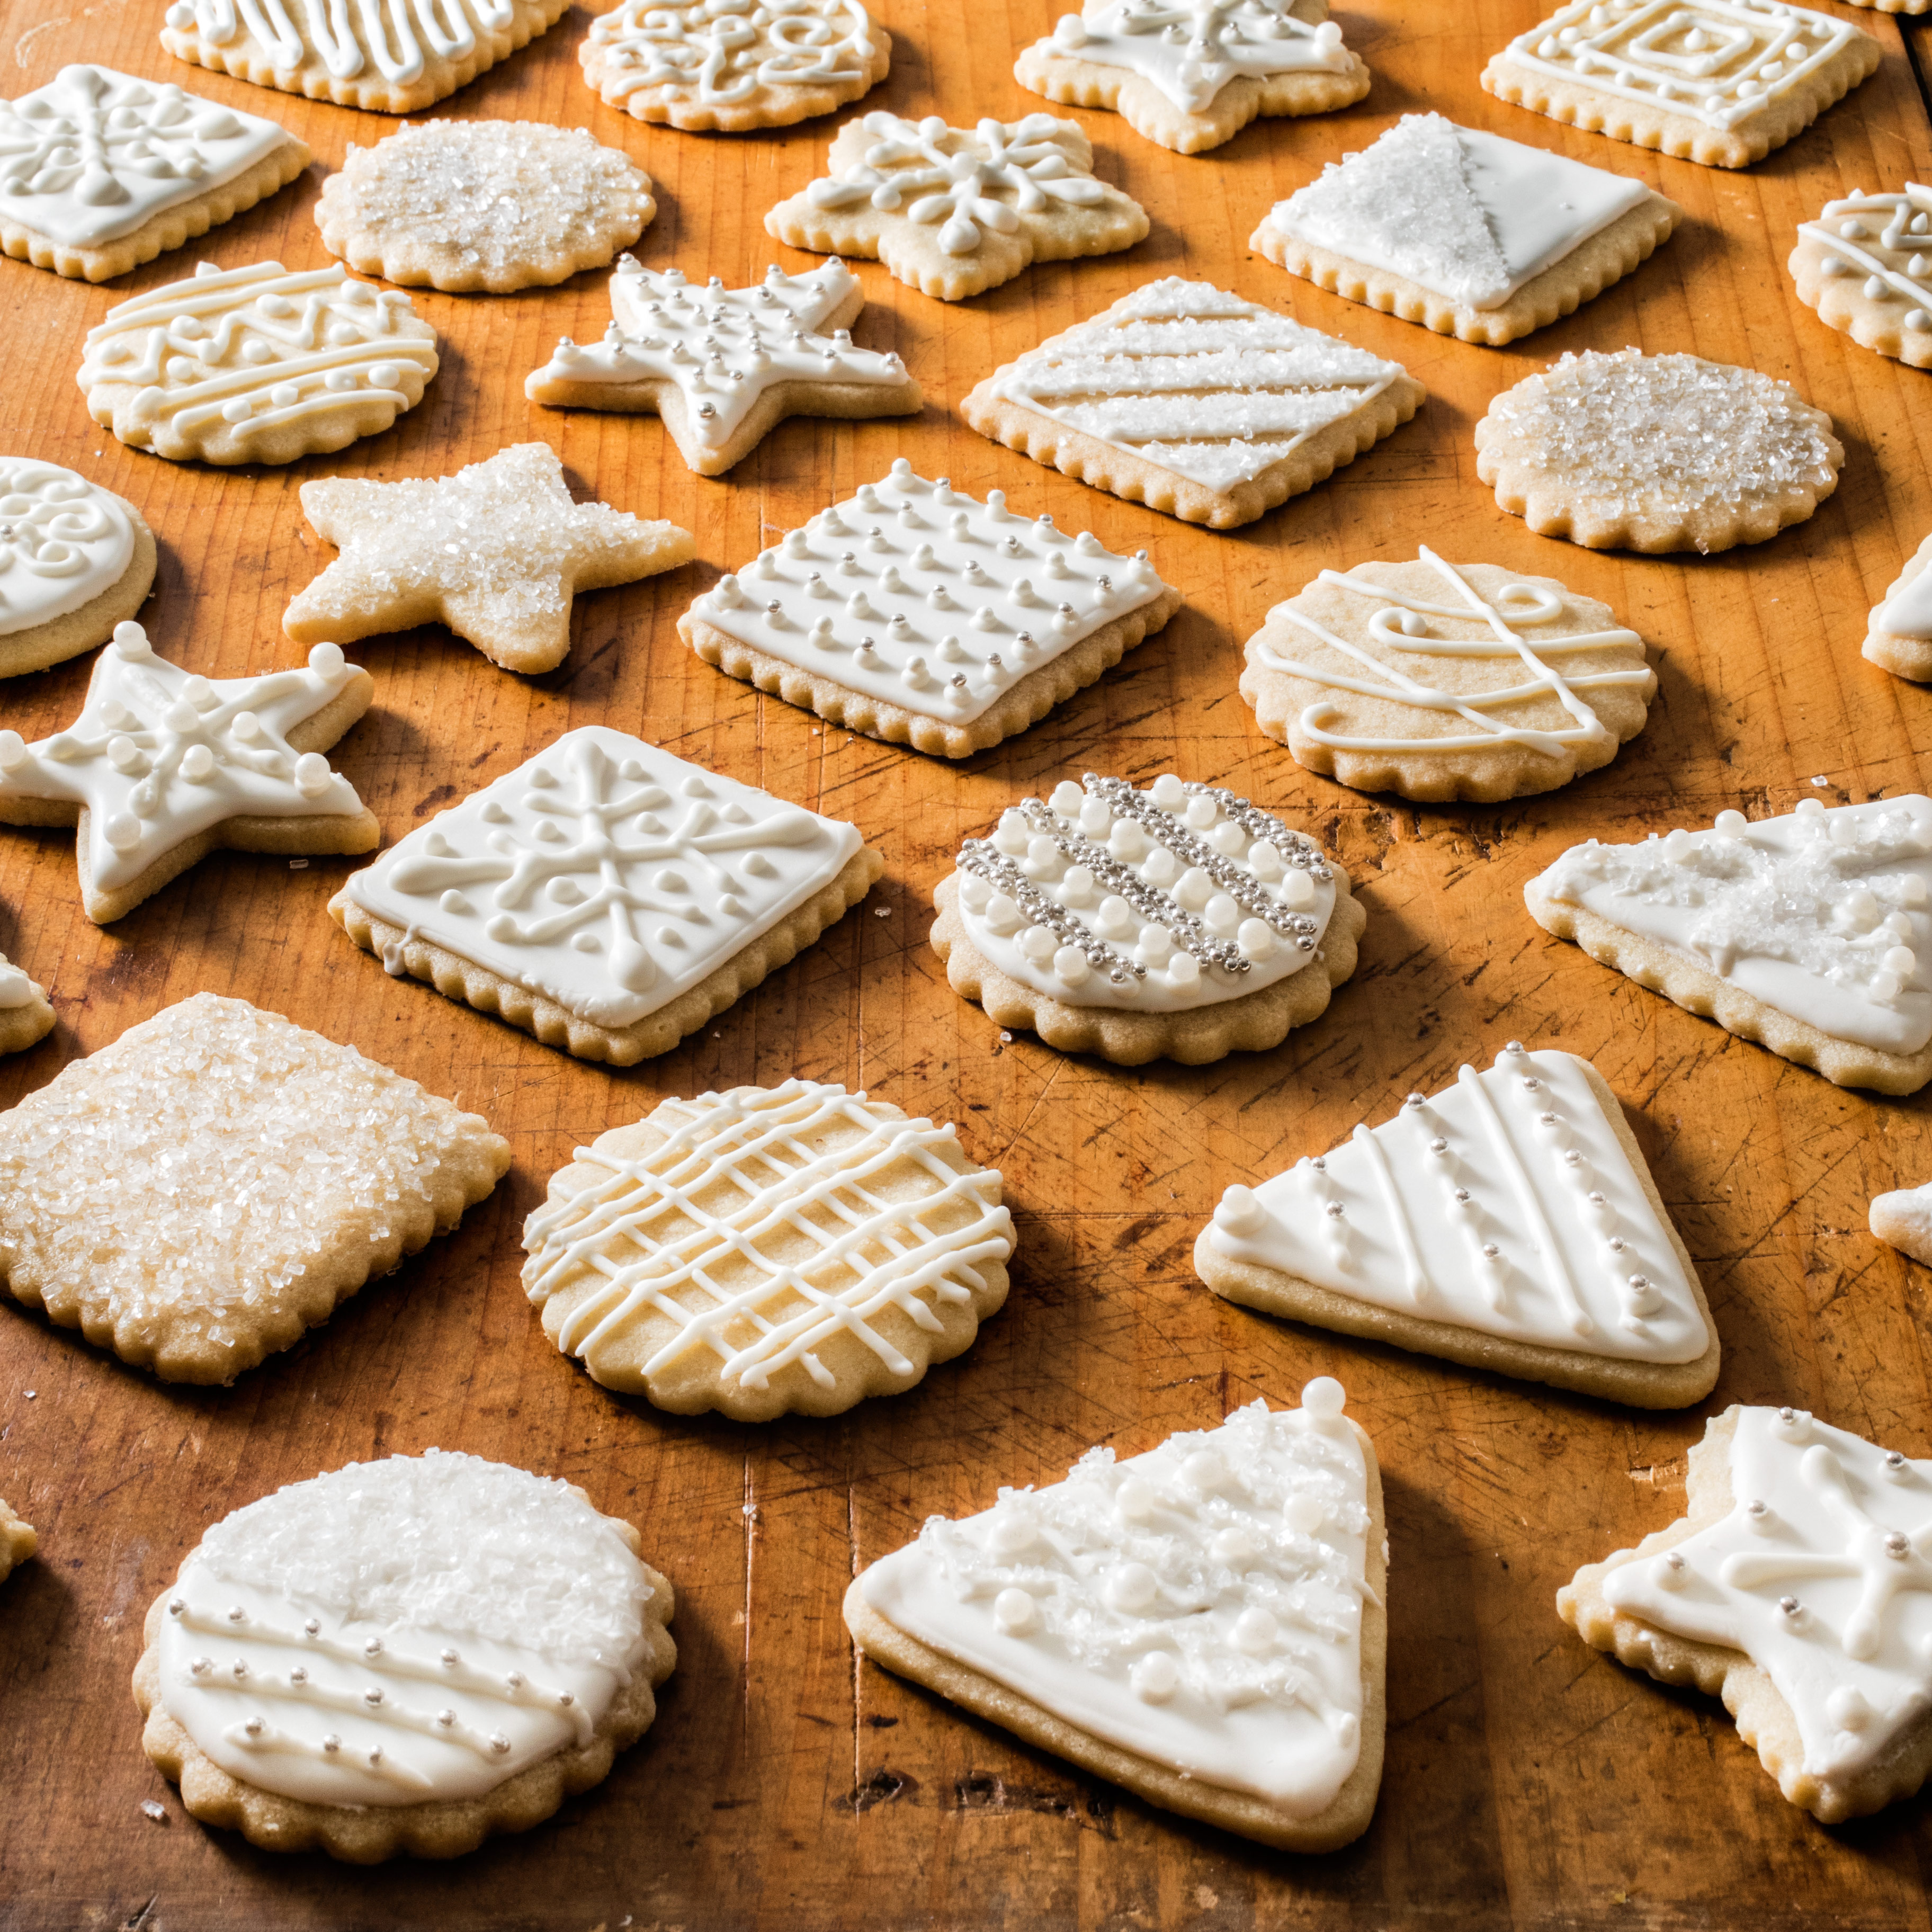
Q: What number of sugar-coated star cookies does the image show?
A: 1